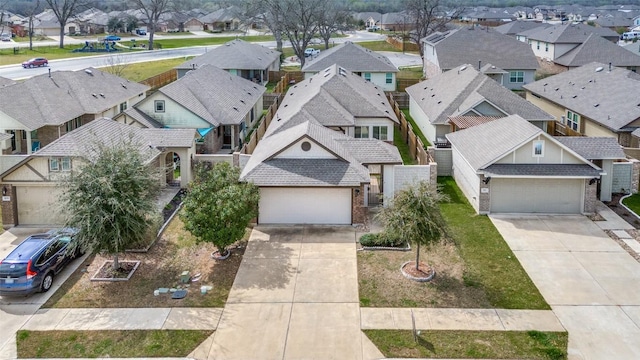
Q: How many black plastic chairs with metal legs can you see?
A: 0